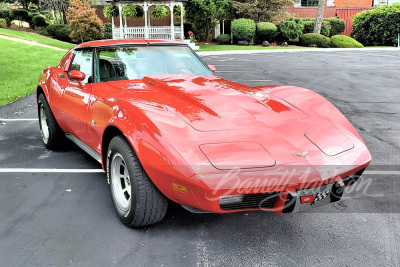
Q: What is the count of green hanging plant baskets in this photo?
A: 4